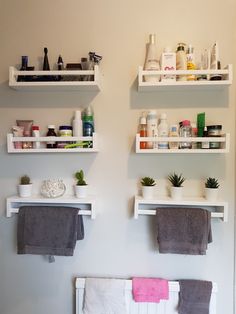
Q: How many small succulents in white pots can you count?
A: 5